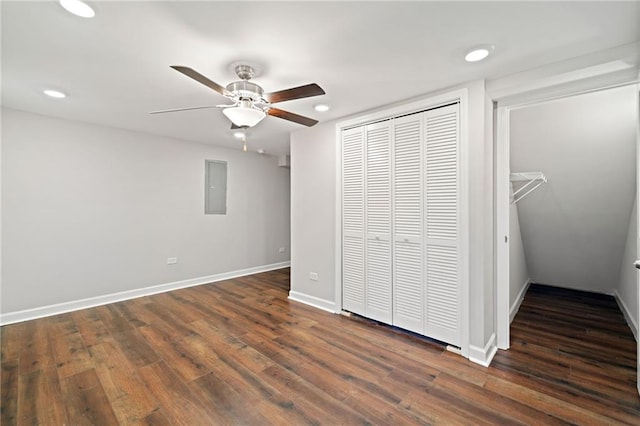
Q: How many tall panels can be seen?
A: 4